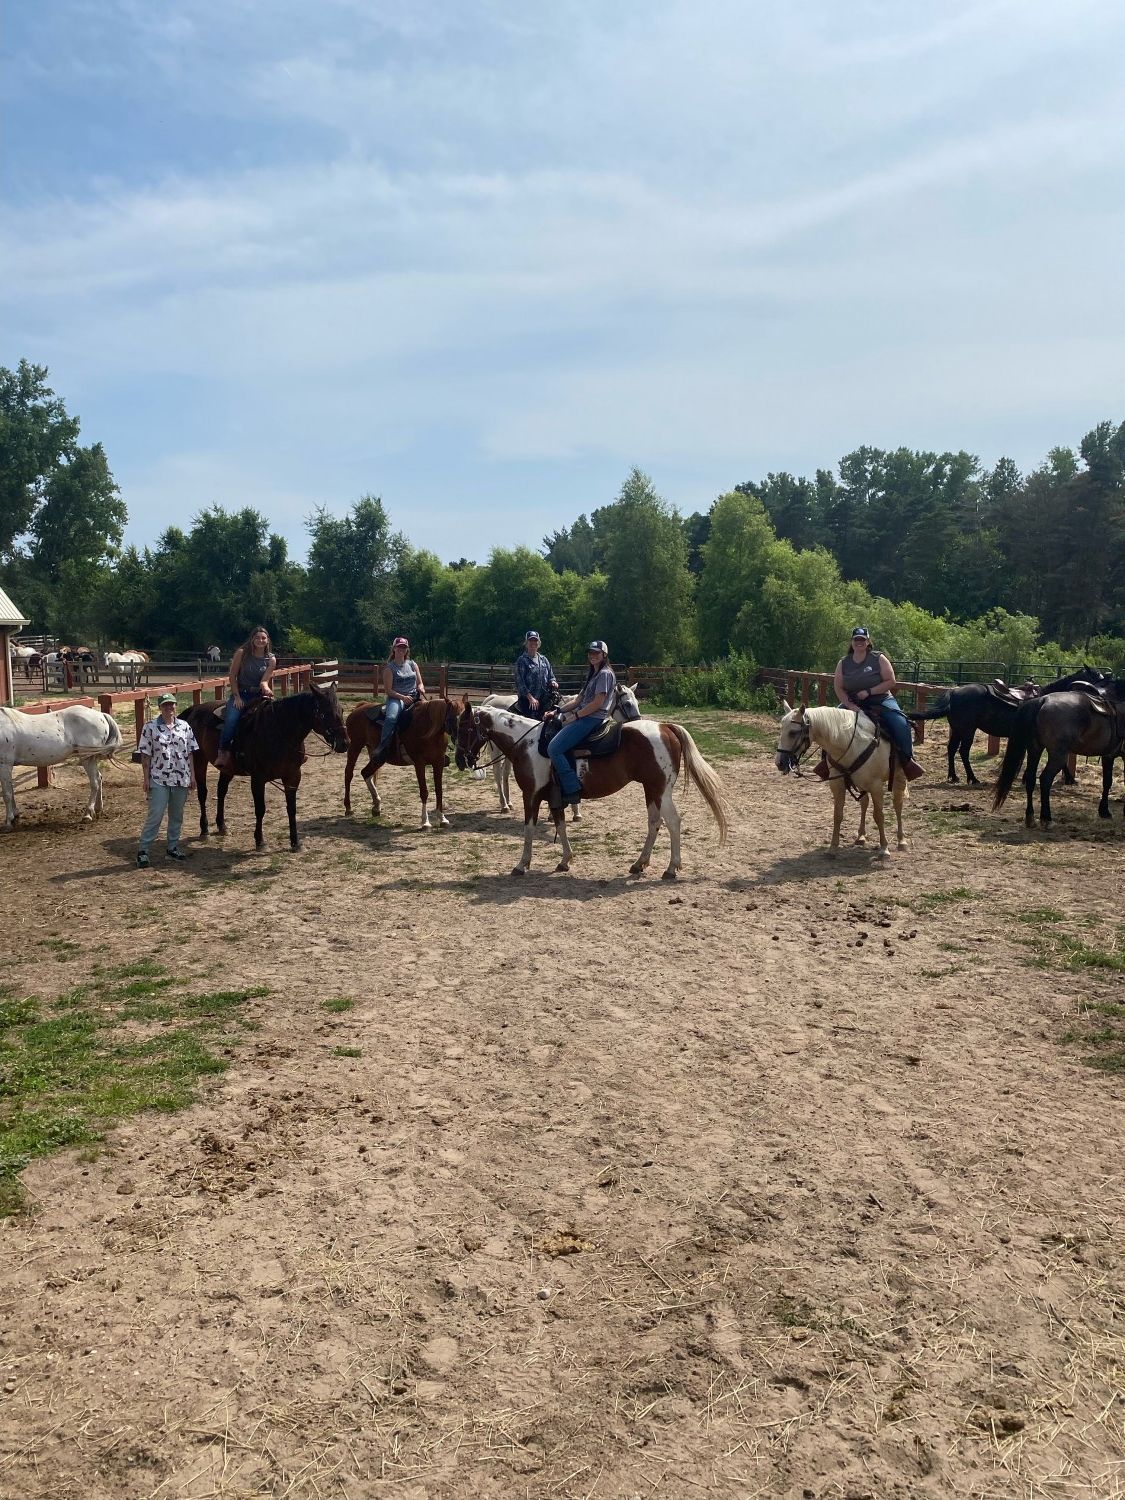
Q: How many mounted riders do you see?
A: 5